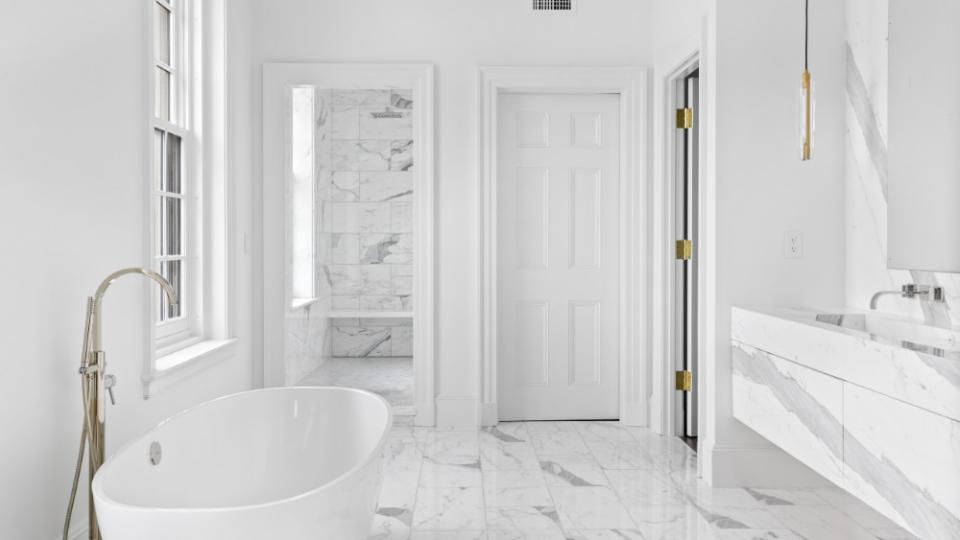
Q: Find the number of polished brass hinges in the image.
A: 3